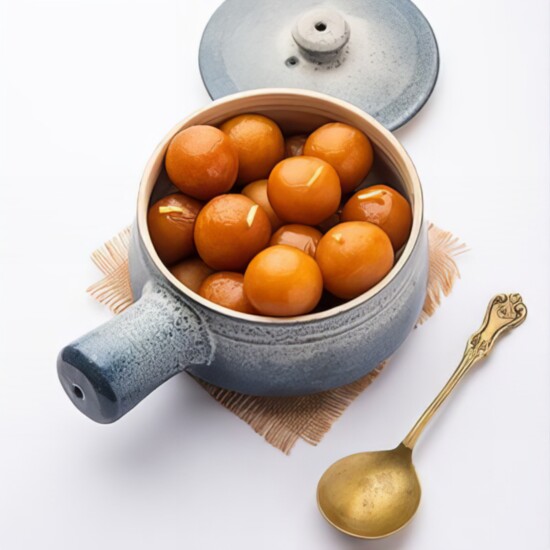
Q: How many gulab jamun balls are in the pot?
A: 14